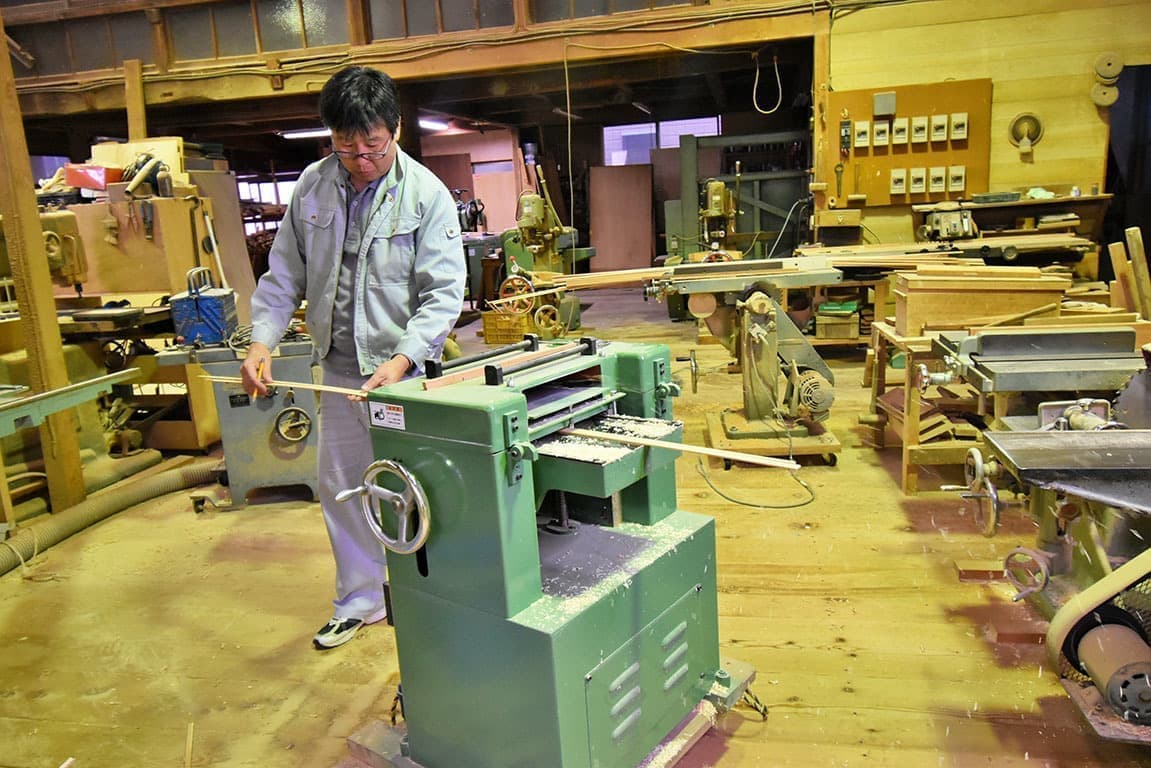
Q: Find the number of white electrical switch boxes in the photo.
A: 10